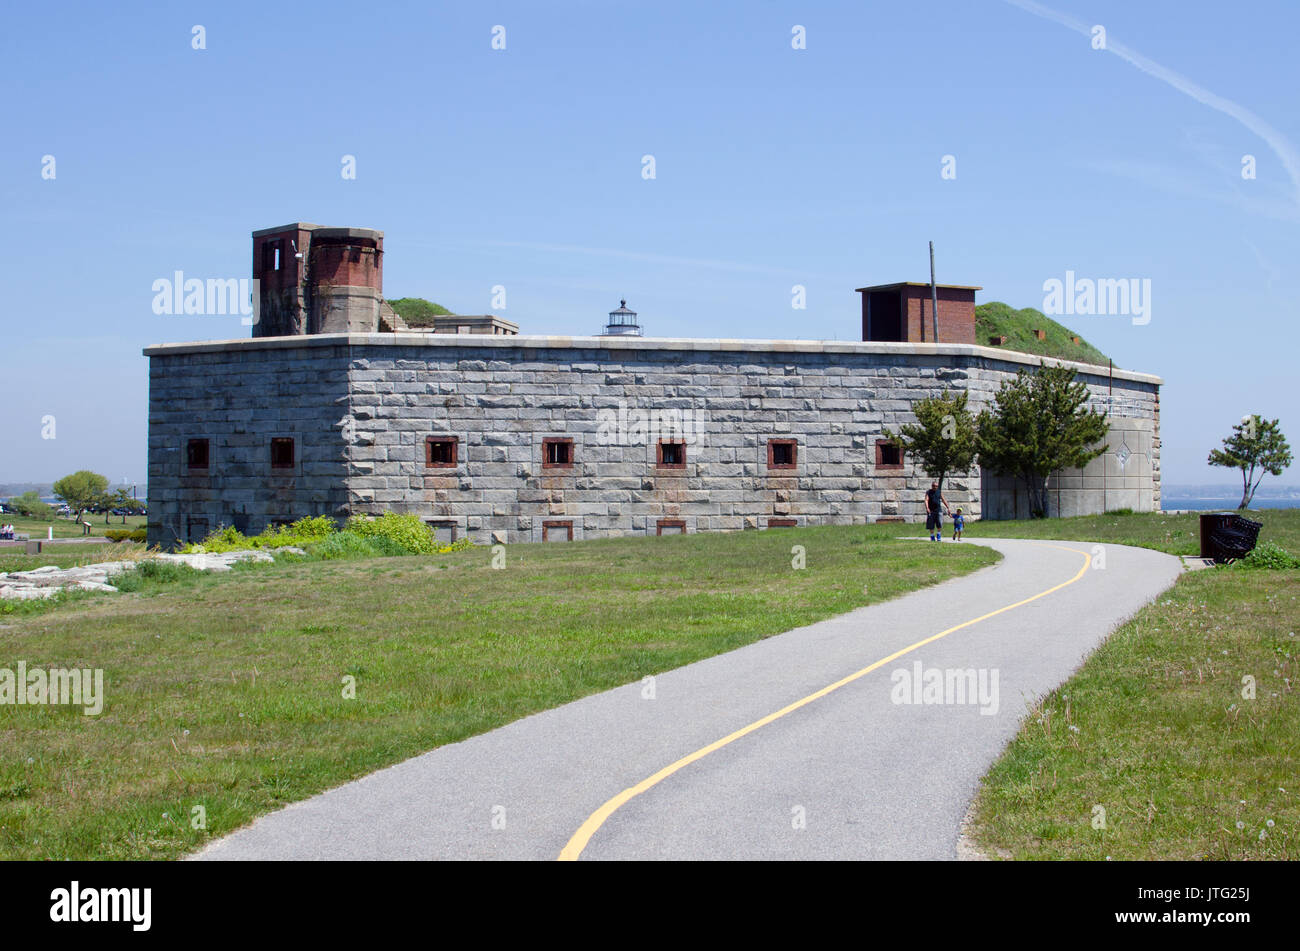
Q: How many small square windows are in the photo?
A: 7